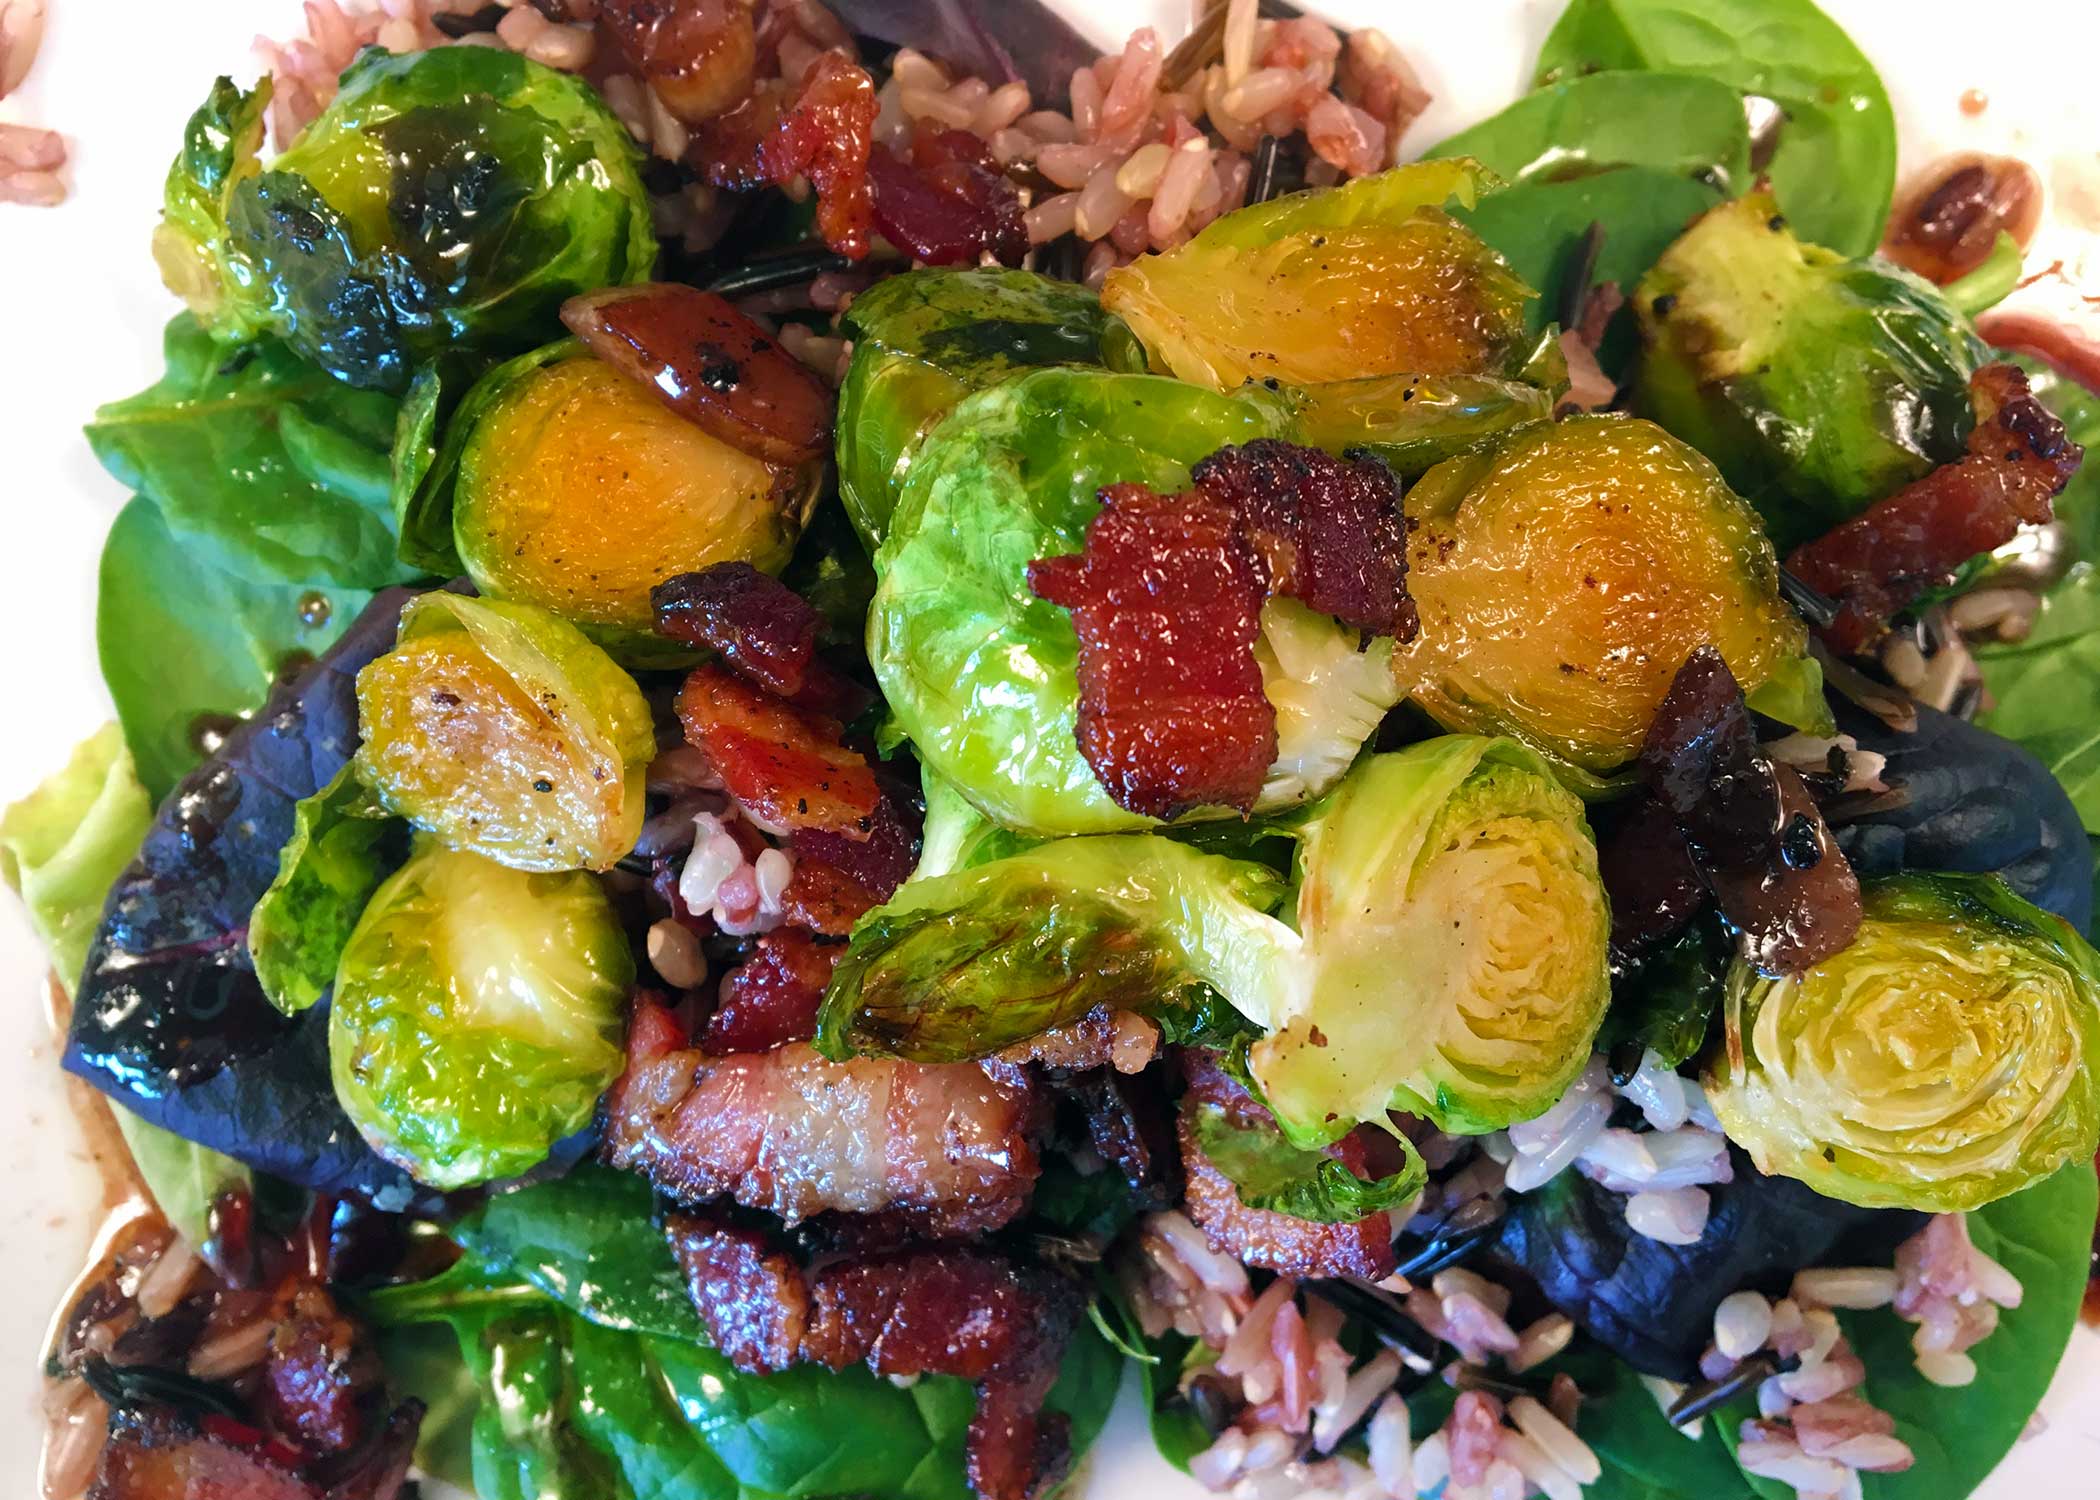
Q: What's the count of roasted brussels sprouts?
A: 11